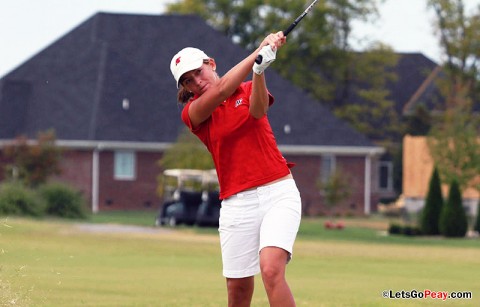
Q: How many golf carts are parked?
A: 2